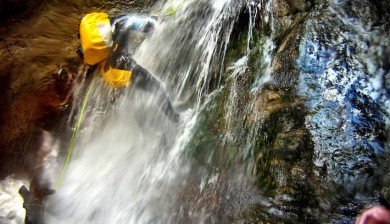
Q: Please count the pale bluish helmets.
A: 1